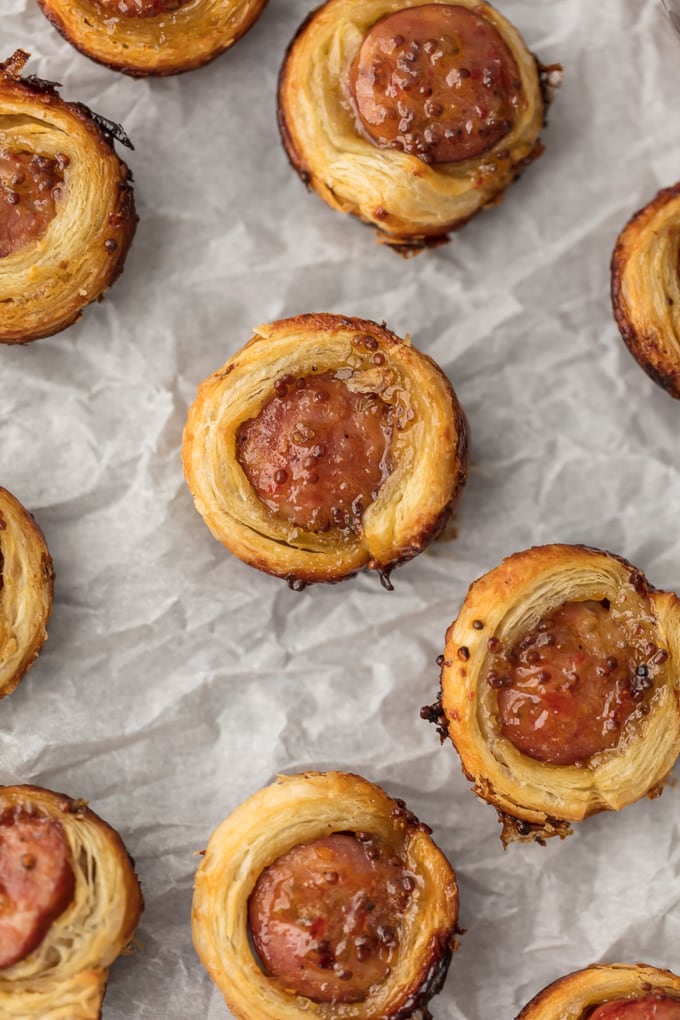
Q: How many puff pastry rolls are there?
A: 10